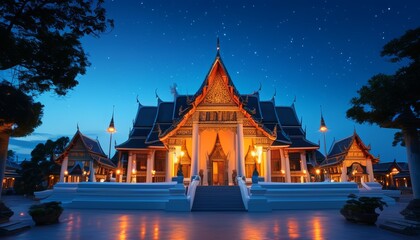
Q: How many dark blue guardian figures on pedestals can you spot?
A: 2